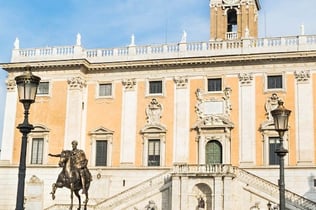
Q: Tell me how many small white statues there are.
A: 6